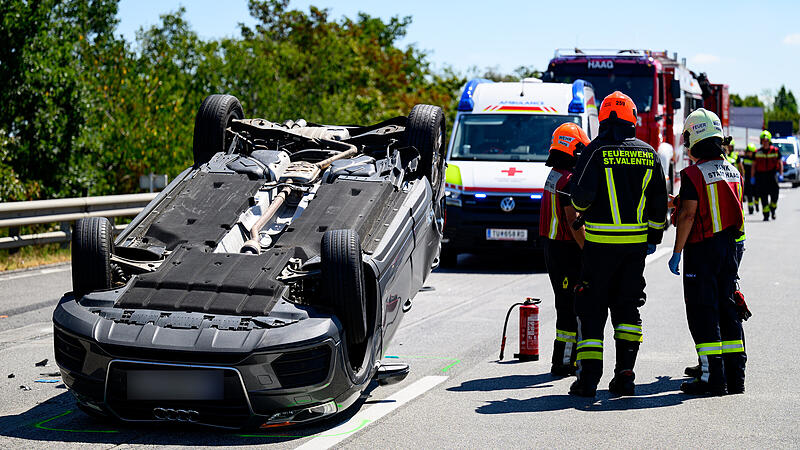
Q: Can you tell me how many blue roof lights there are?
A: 2